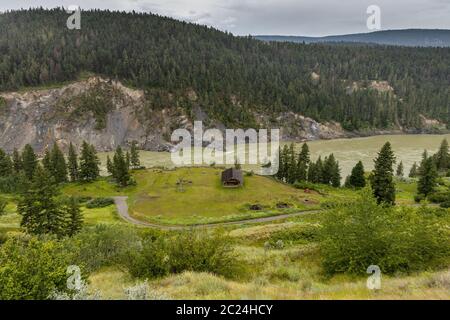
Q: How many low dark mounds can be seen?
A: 2